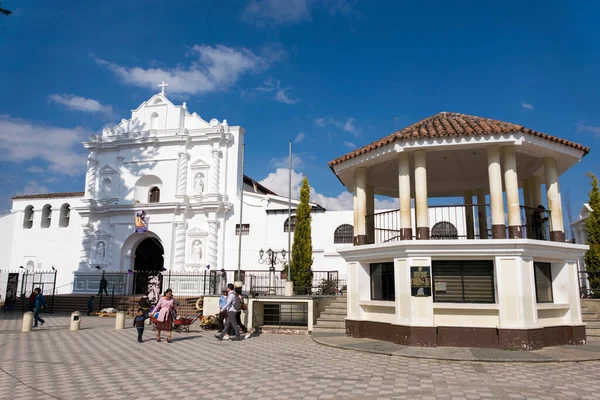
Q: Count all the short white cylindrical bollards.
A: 3